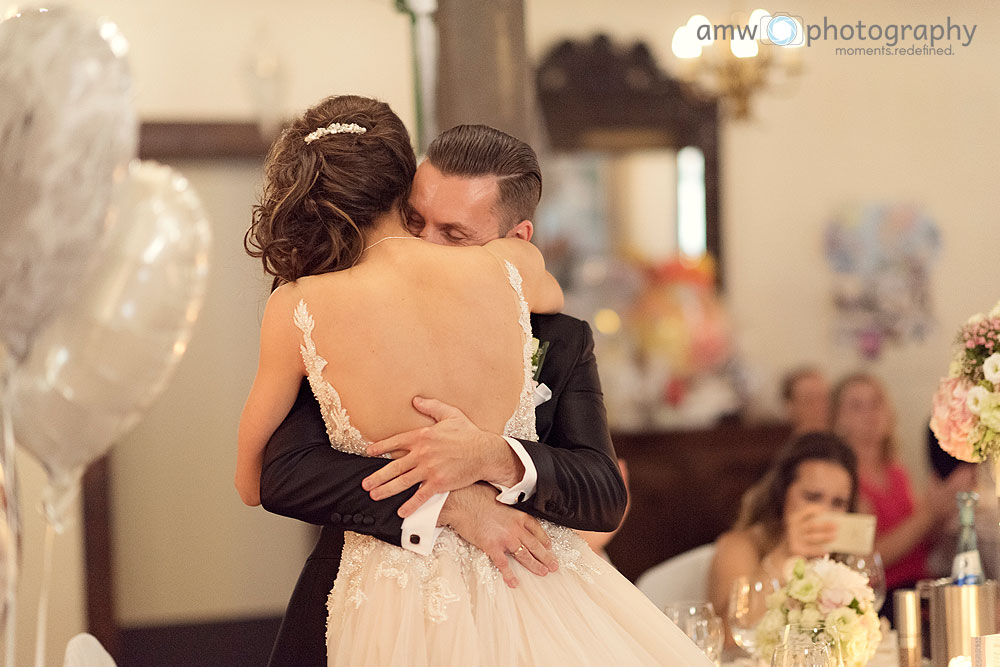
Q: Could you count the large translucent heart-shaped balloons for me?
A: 2